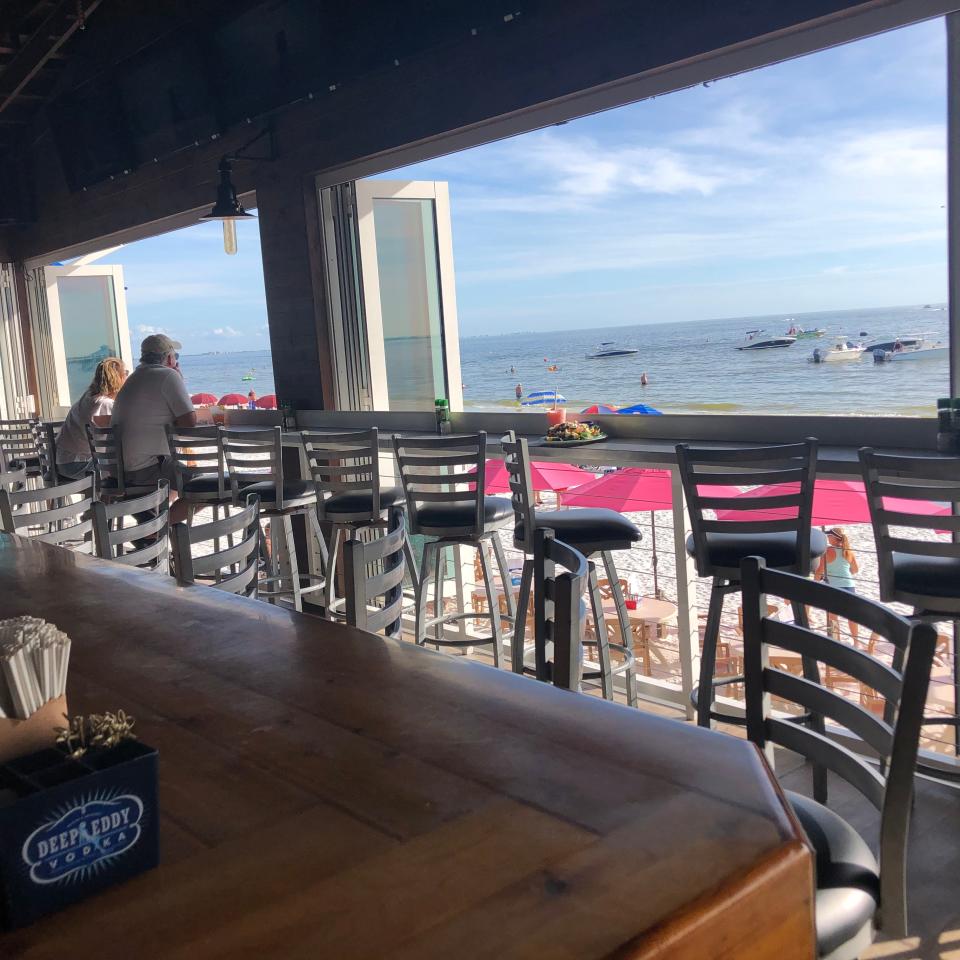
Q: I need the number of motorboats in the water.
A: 6